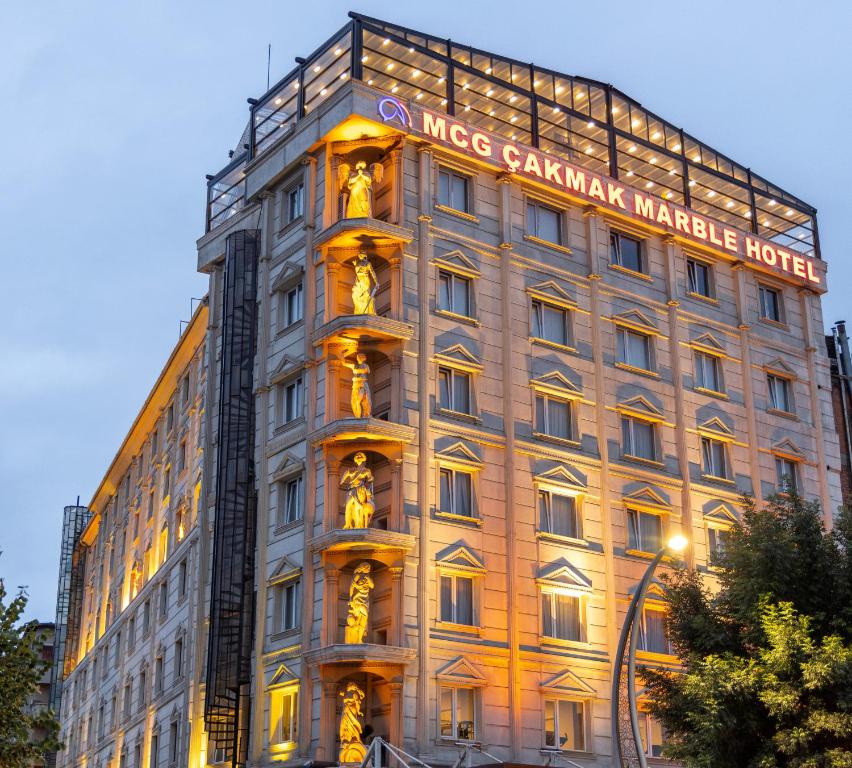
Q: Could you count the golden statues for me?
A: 6